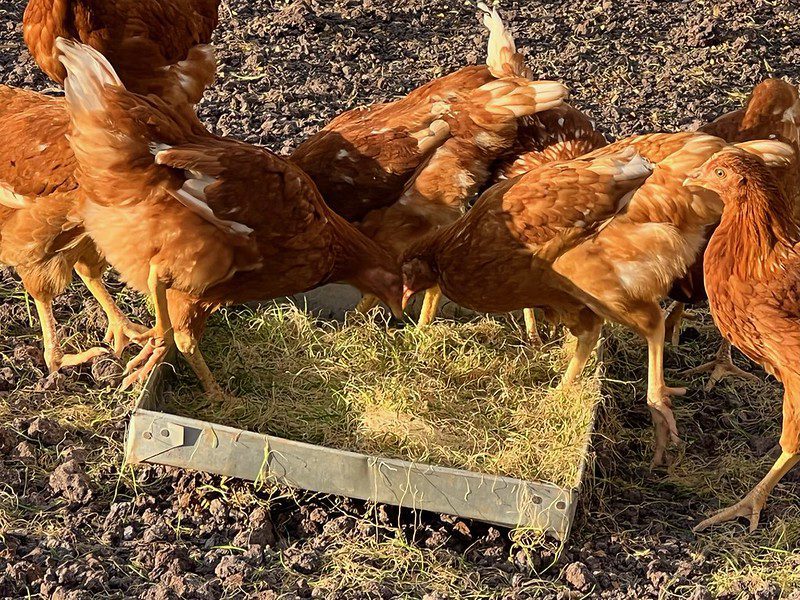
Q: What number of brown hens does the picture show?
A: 8